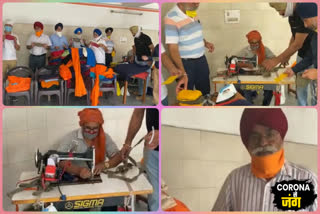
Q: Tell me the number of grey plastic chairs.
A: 4